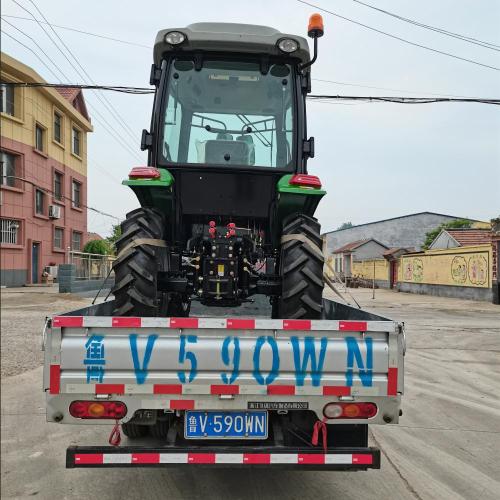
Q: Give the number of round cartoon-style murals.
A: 4